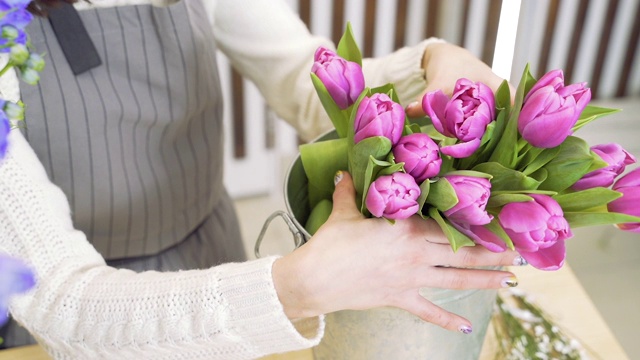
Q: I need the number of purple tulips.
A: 10